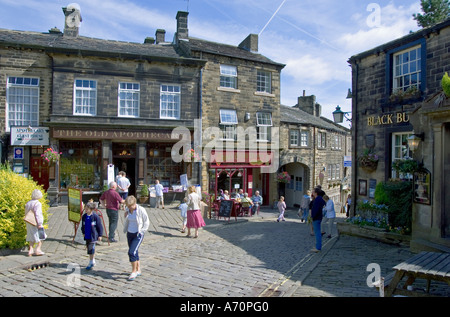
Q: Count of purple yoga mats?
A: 0